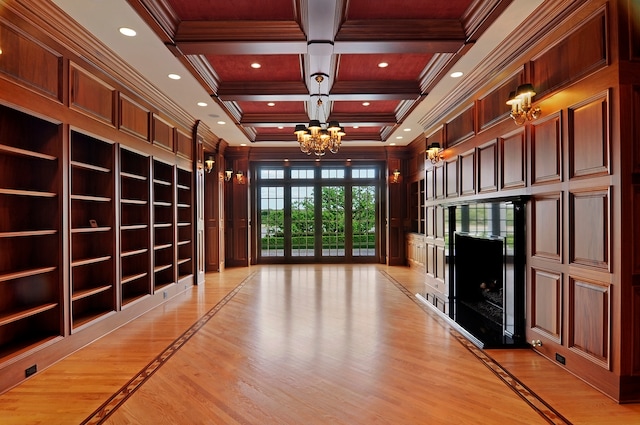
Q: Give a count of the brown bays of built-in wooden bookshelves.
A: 5